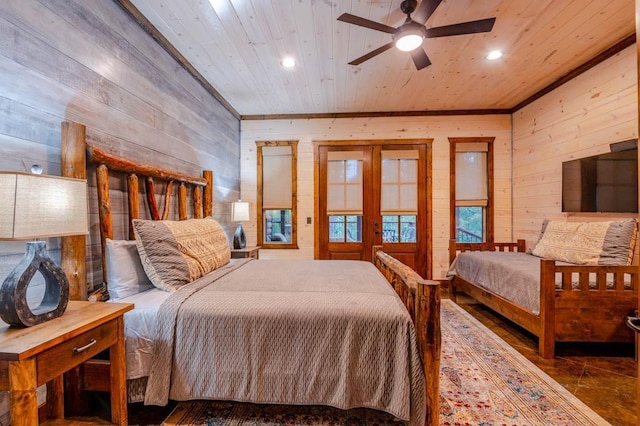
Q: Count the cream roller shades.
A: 4